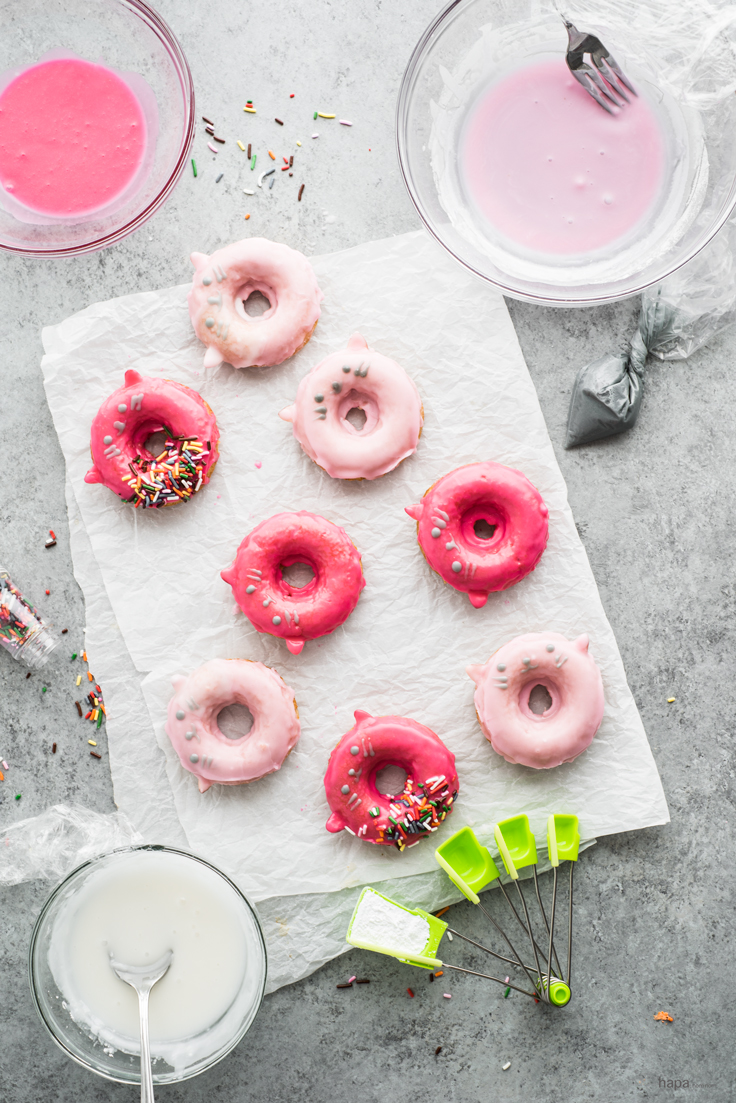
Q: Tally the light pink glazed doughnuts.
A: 4